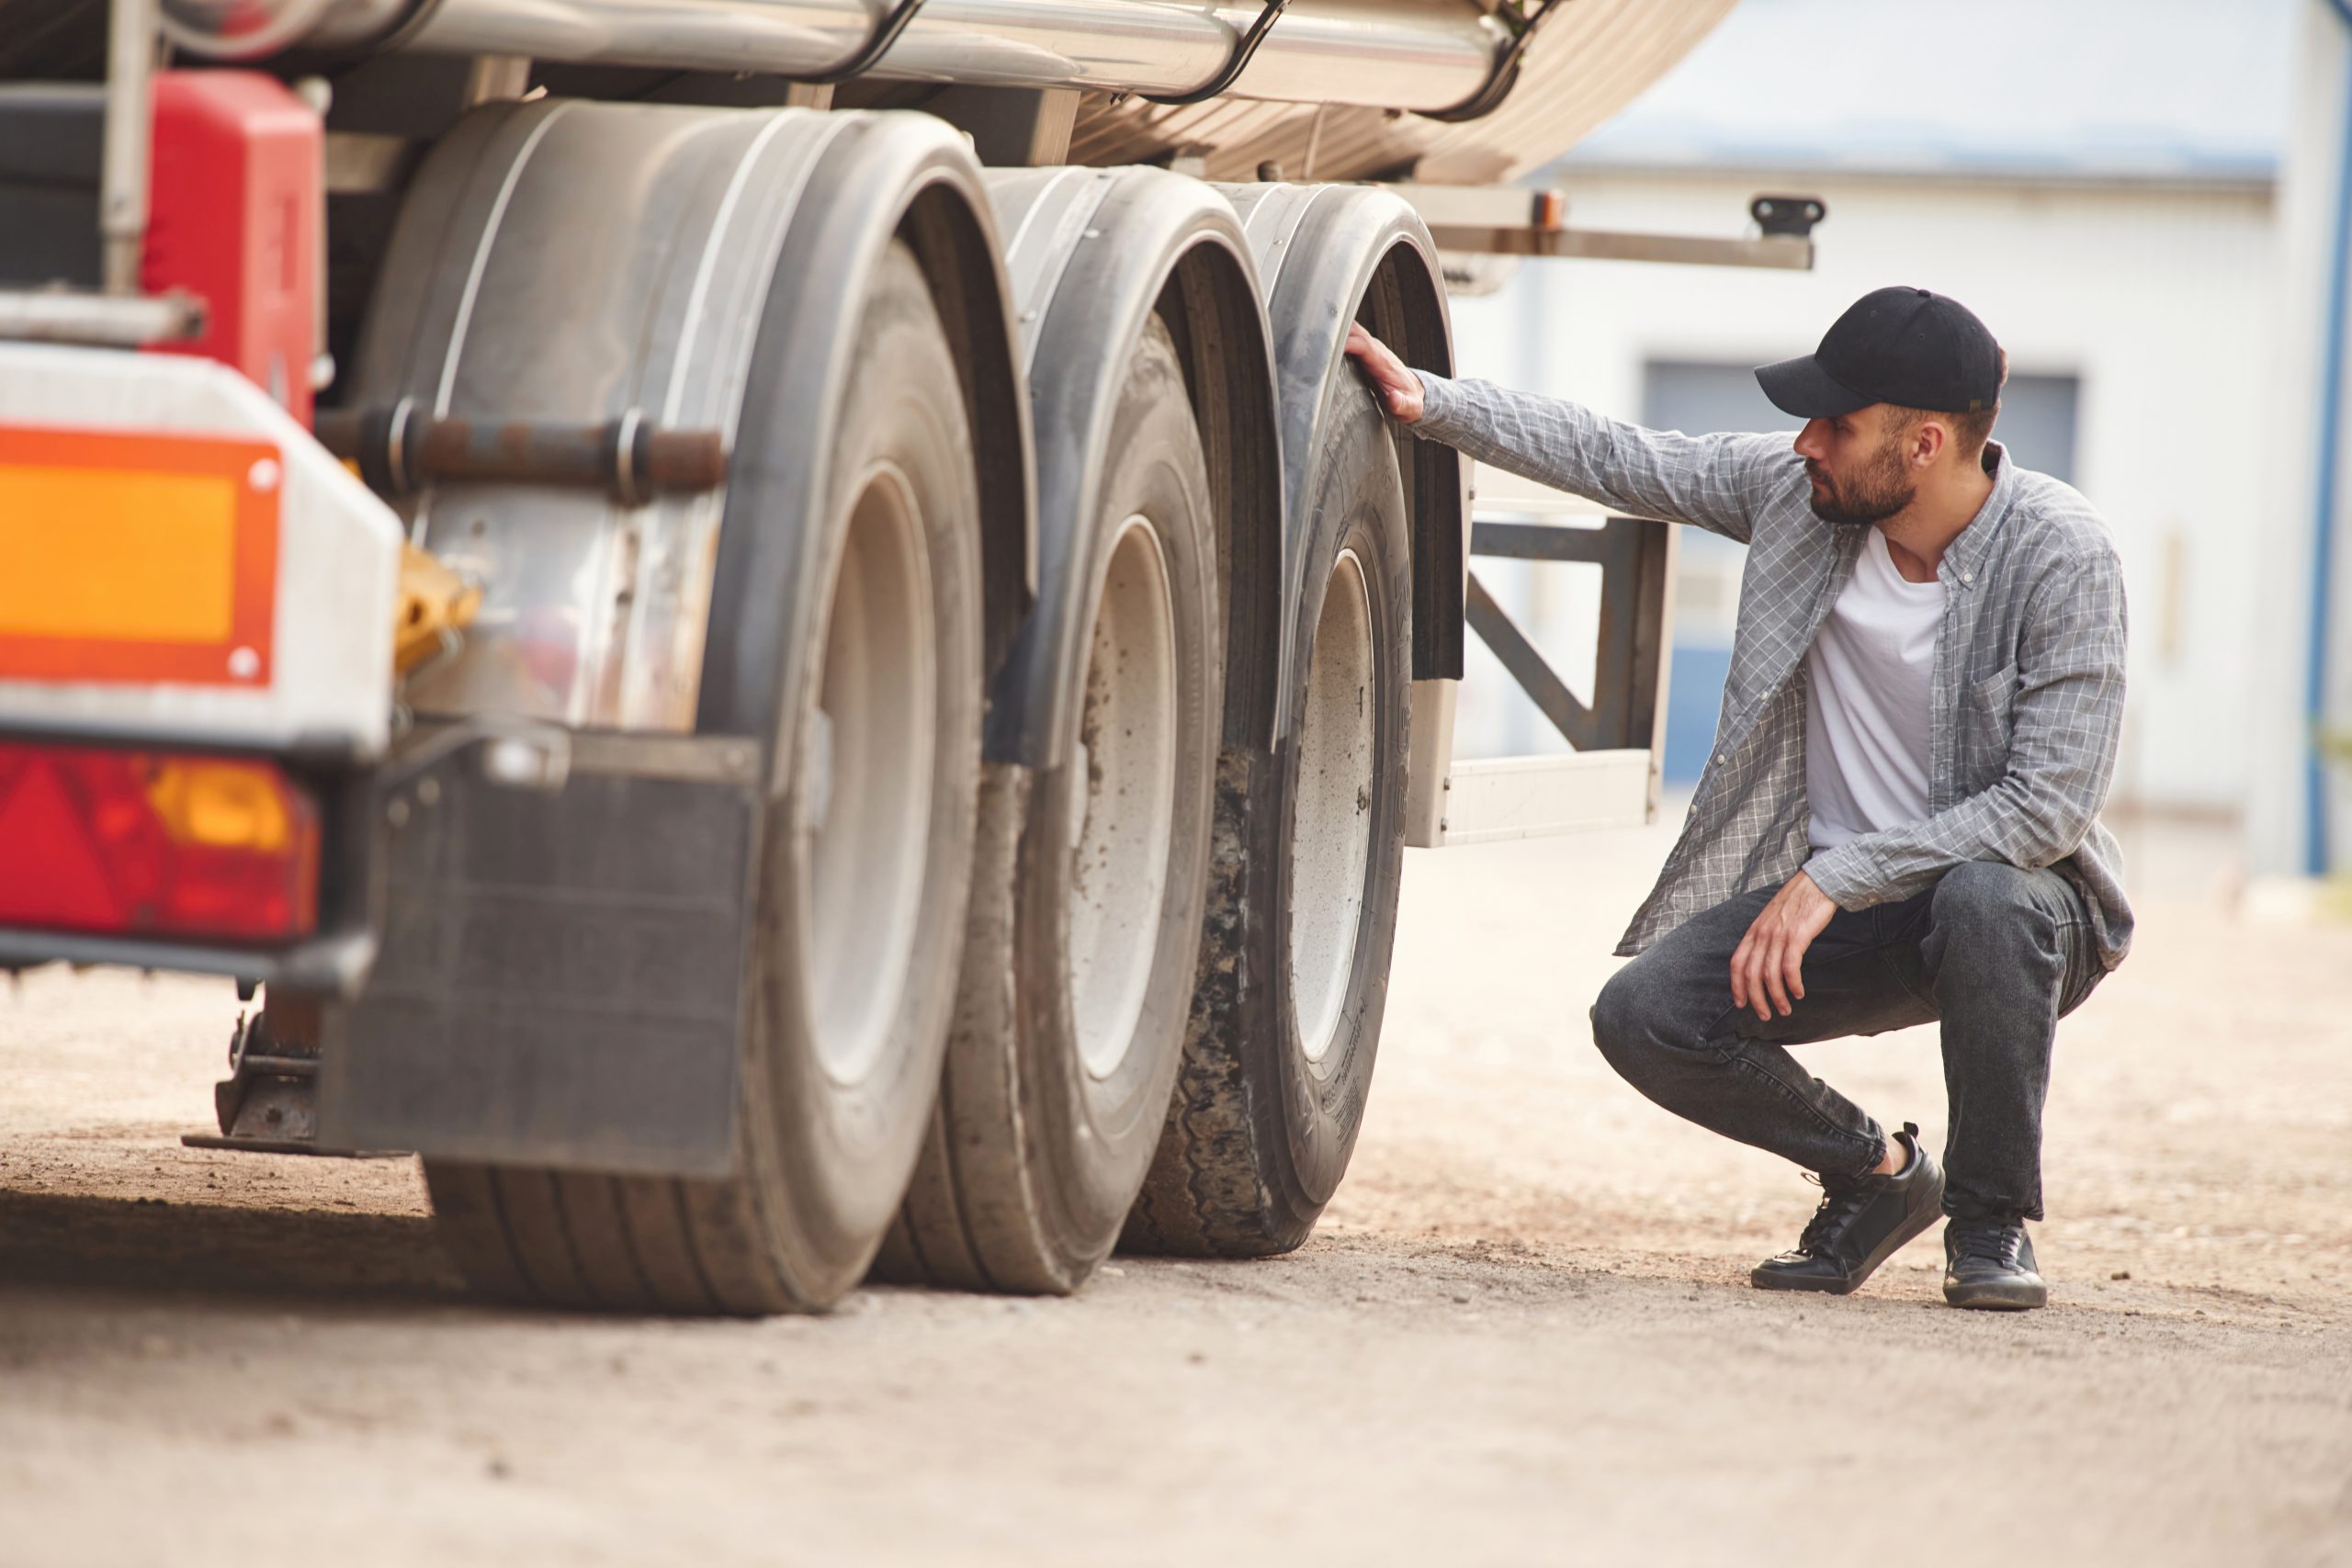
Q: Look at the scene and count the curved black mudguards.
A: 3